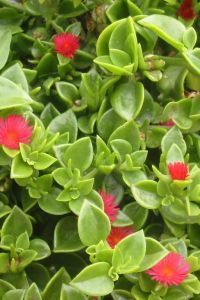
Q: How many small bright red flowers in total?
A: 7